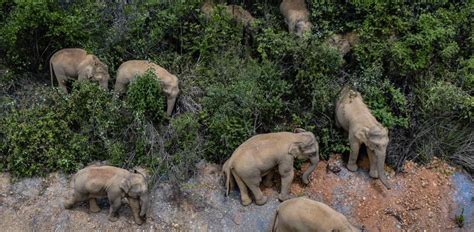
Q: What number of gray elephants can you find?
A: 9